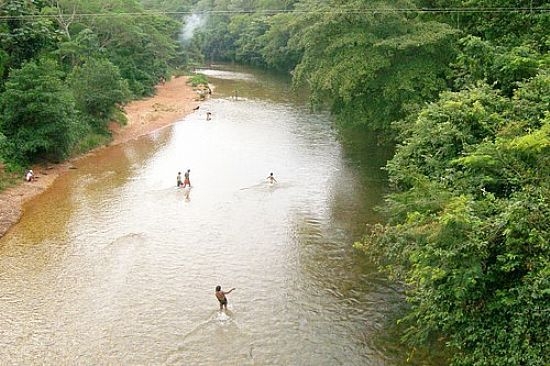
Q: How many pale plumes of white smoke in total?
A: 1